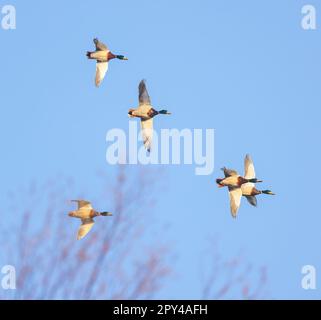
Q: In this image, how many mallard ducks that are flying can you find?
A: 5